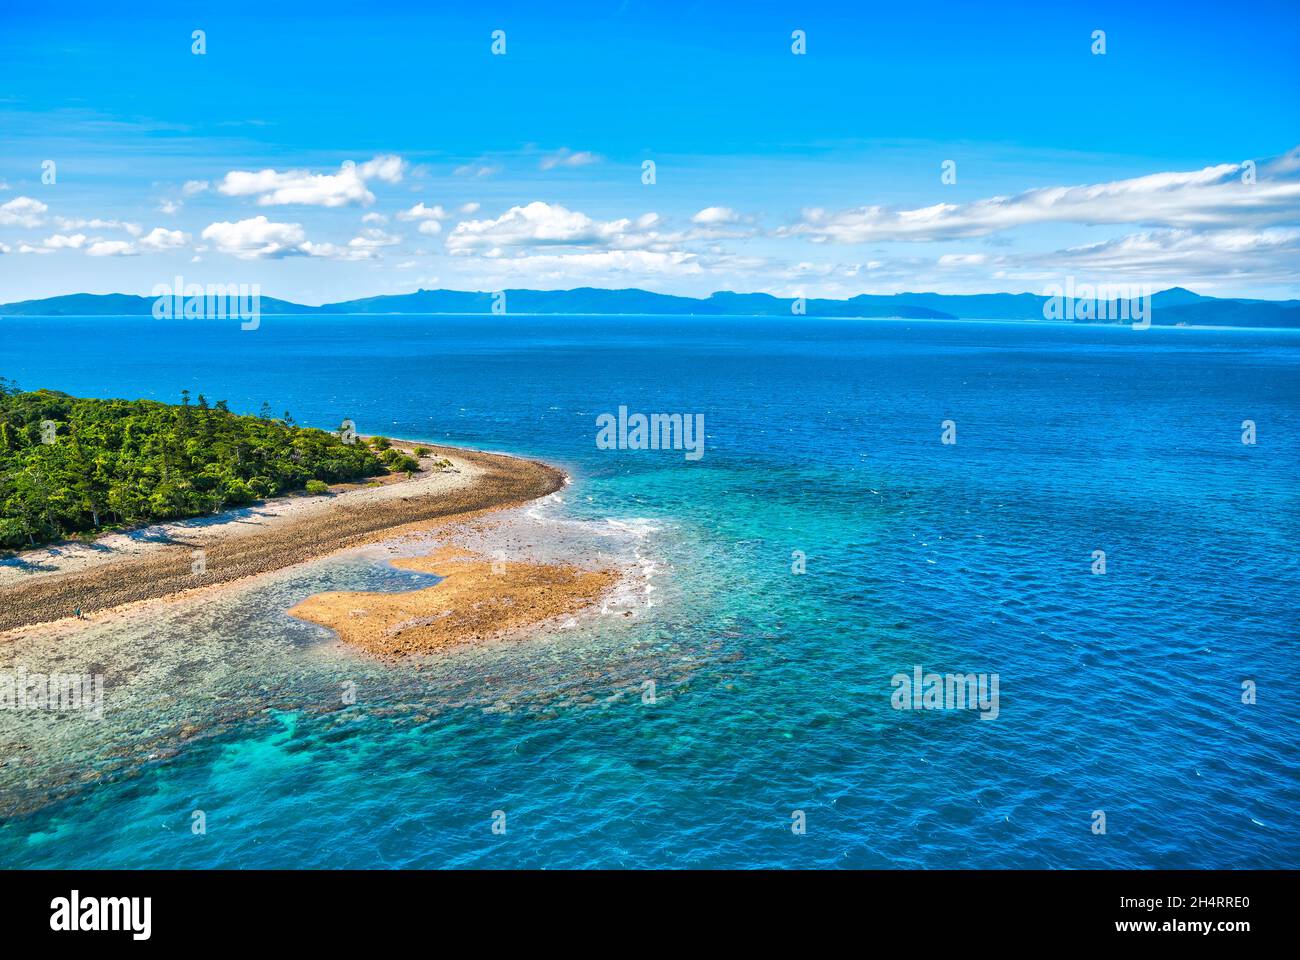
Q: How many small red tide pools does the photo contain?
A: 0